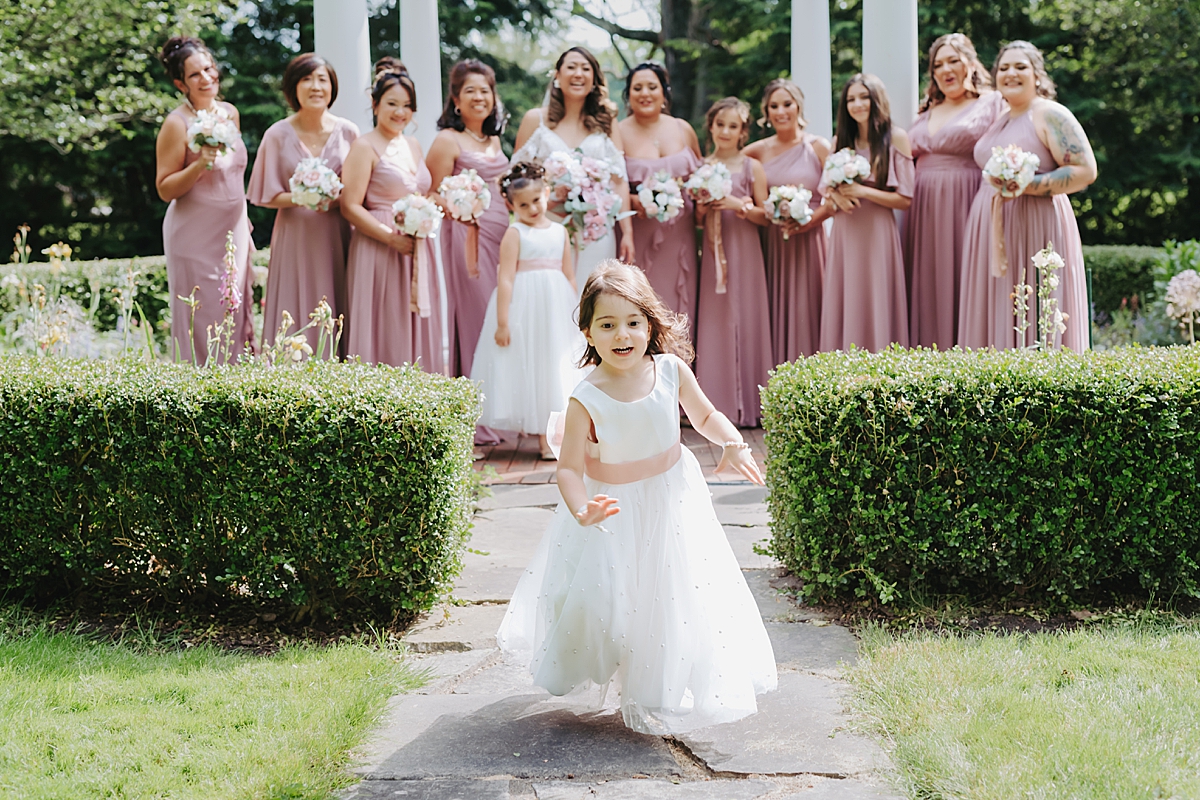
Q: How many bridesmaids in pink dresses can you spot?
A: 10